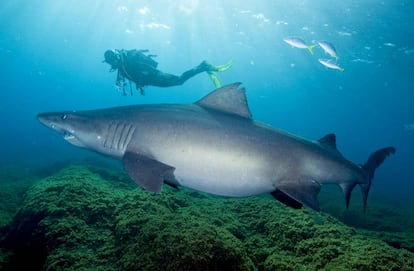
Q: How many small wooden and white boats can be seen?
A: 0